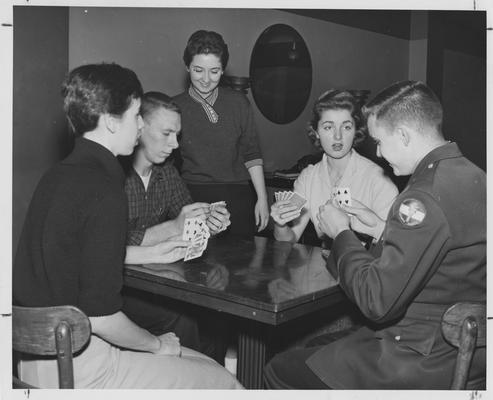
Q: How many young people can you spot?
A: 5